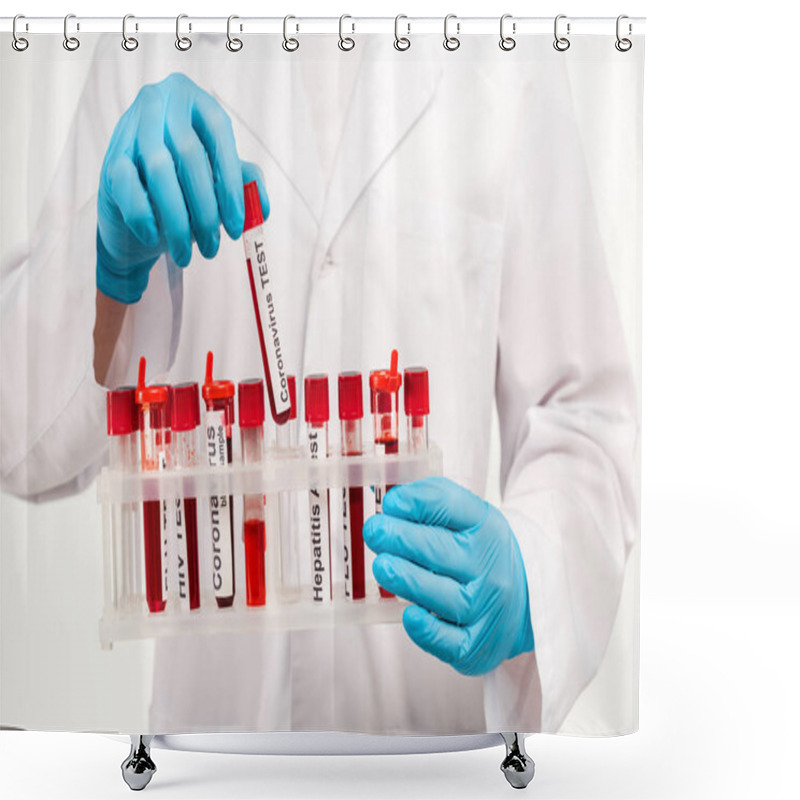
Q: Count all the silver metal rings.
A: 12